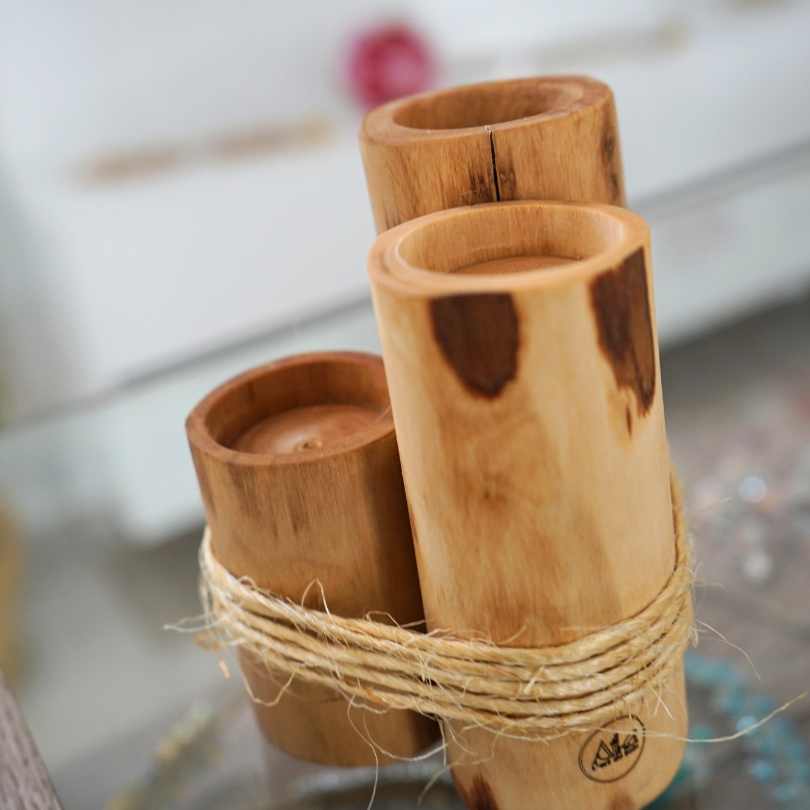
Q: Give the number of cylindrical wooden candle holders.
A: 3